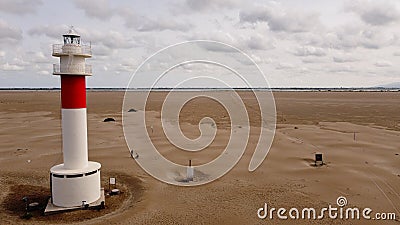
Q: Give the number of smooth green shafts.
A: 0